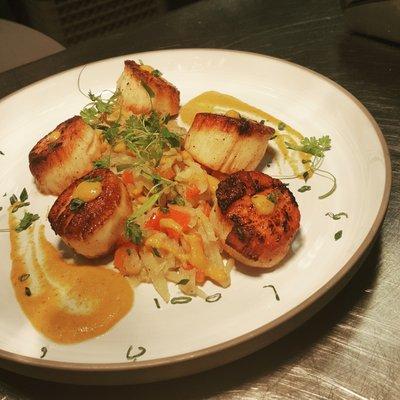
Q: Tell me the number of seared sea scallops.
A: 5